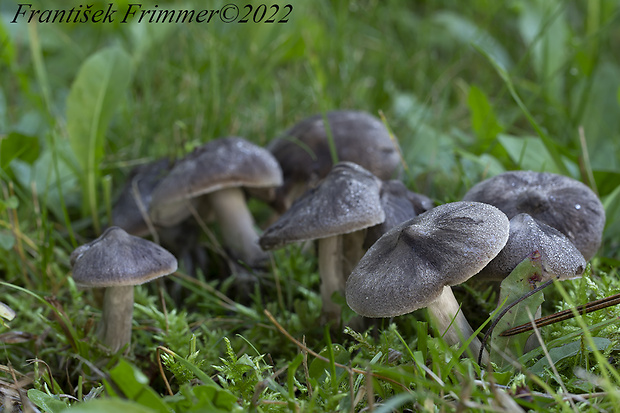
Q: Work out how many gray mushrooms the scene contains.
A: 9